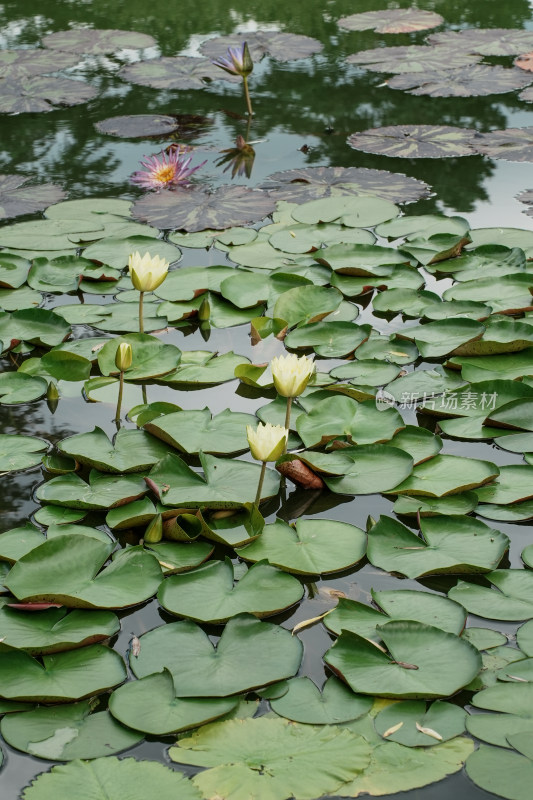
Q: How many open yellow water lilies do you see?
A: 3